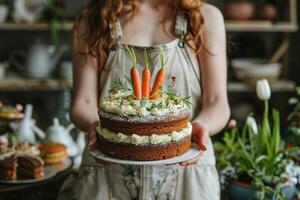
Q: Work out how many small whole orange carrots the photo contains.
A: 3